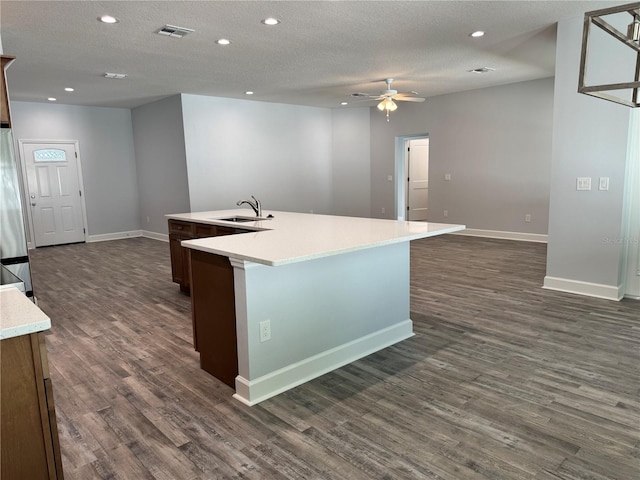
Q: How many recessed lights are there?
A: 8